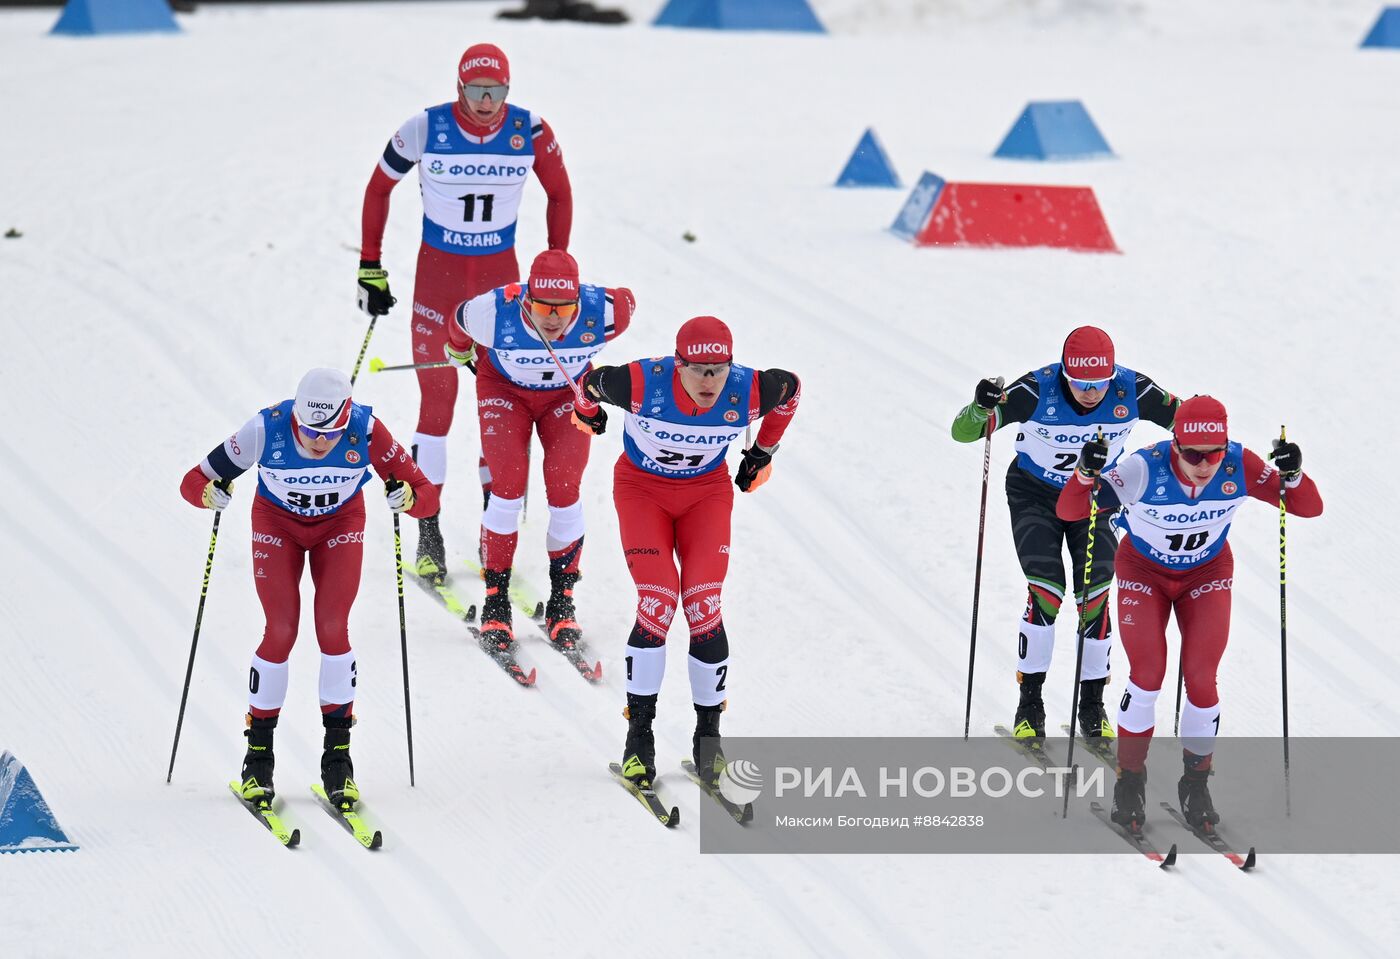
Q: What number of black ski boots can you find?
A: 11